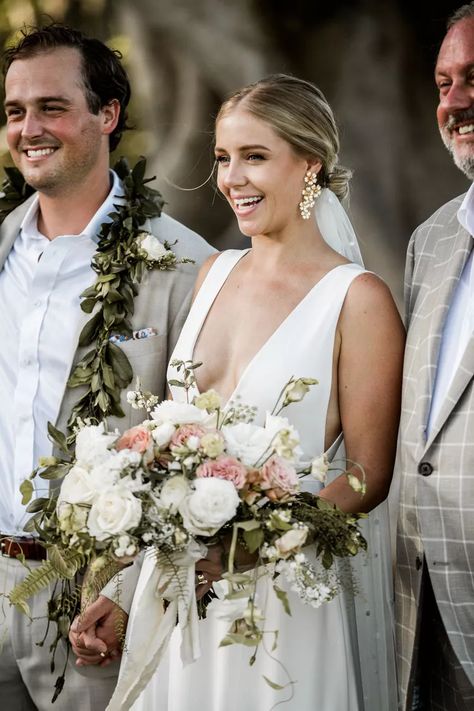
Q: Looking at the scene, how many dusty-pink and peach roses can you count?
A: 4